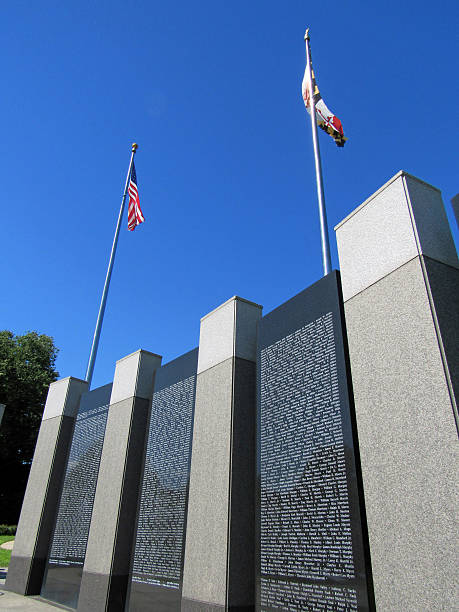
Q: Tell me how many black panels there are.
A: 3